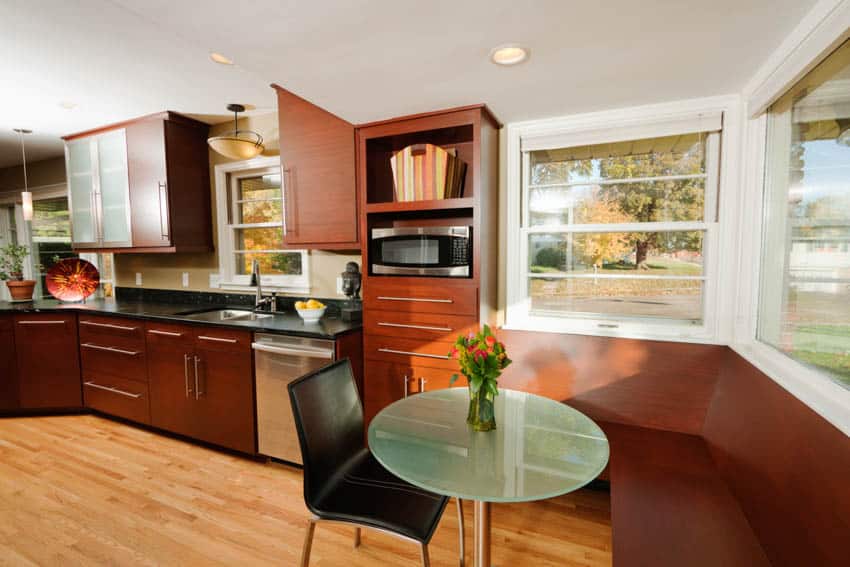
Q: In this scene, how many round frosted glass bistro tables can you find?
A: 1